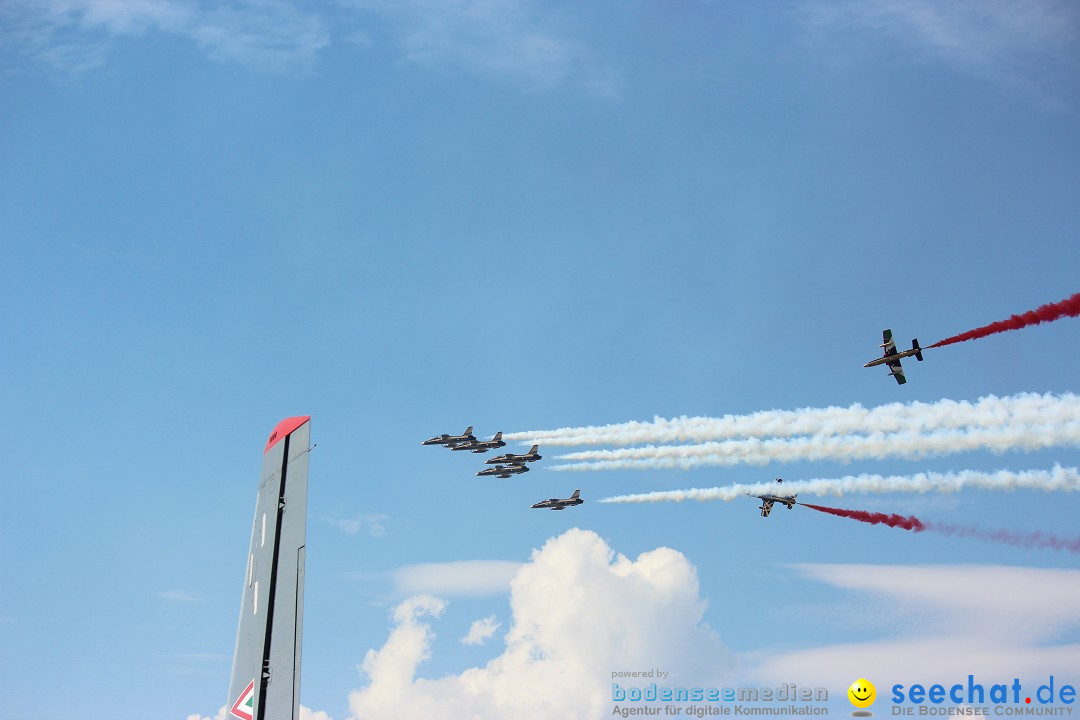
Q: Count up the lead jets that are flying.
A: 5